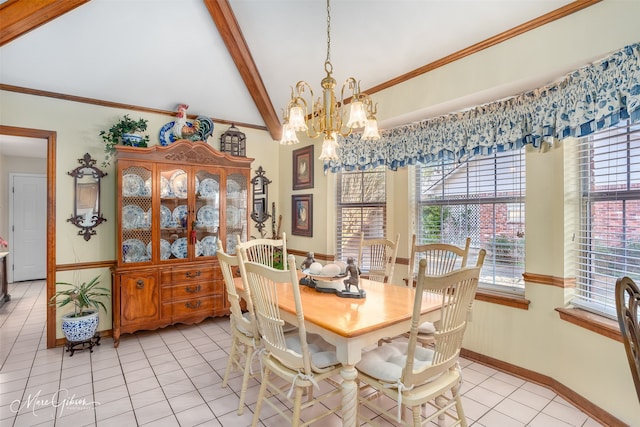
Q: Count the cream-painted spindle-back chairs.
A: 6